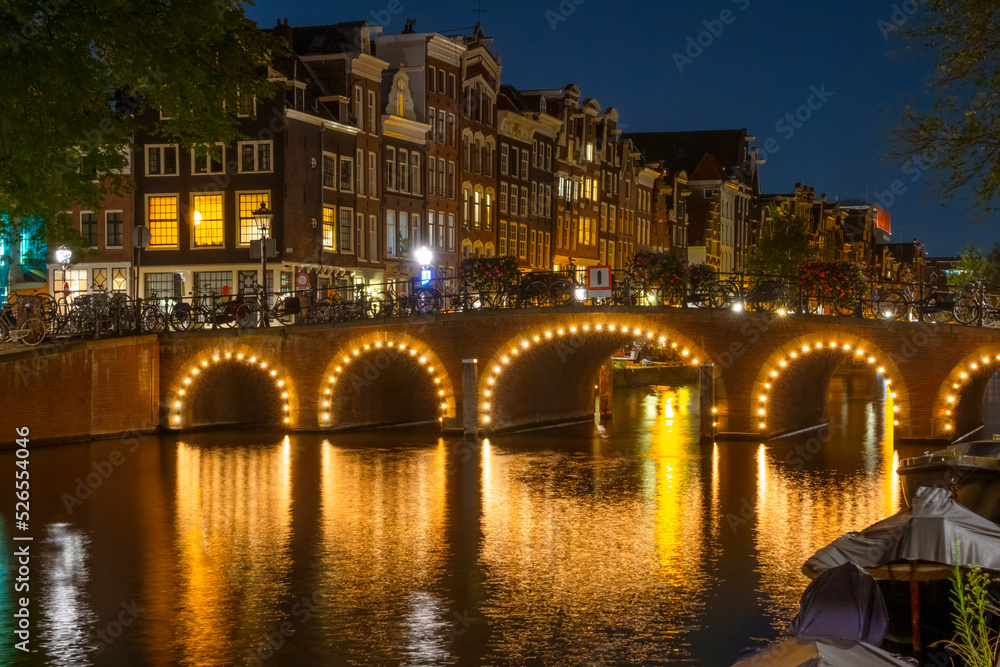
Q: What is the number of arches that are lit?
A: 5